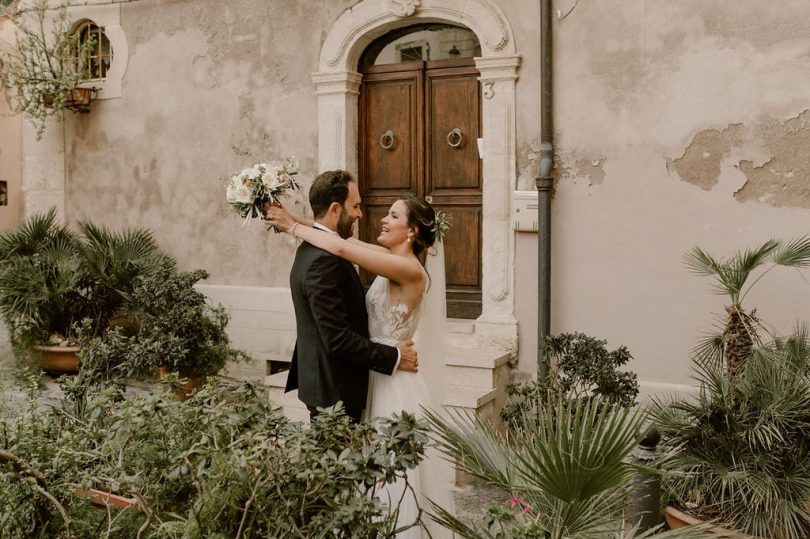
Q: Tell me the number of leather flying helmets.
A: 0